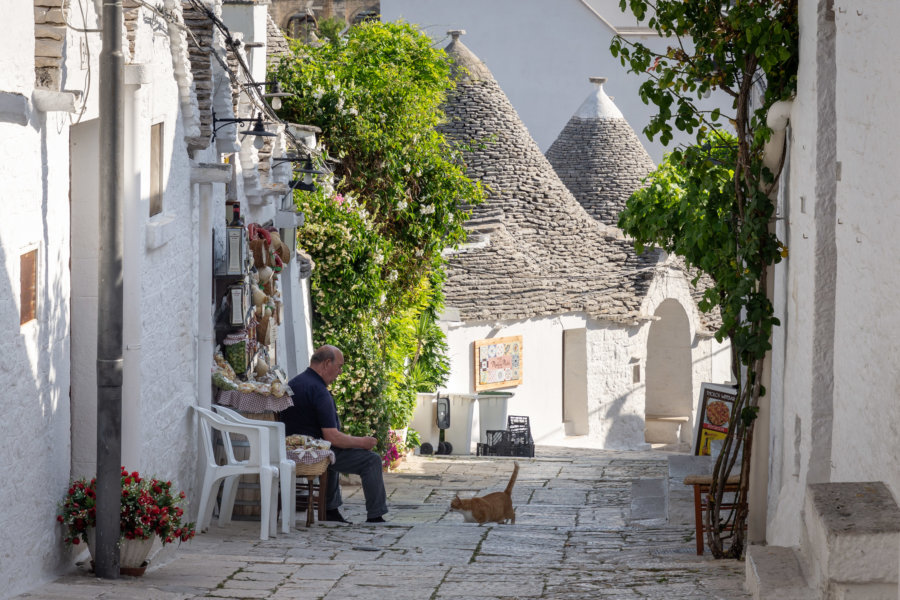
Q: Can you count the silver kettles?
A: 0